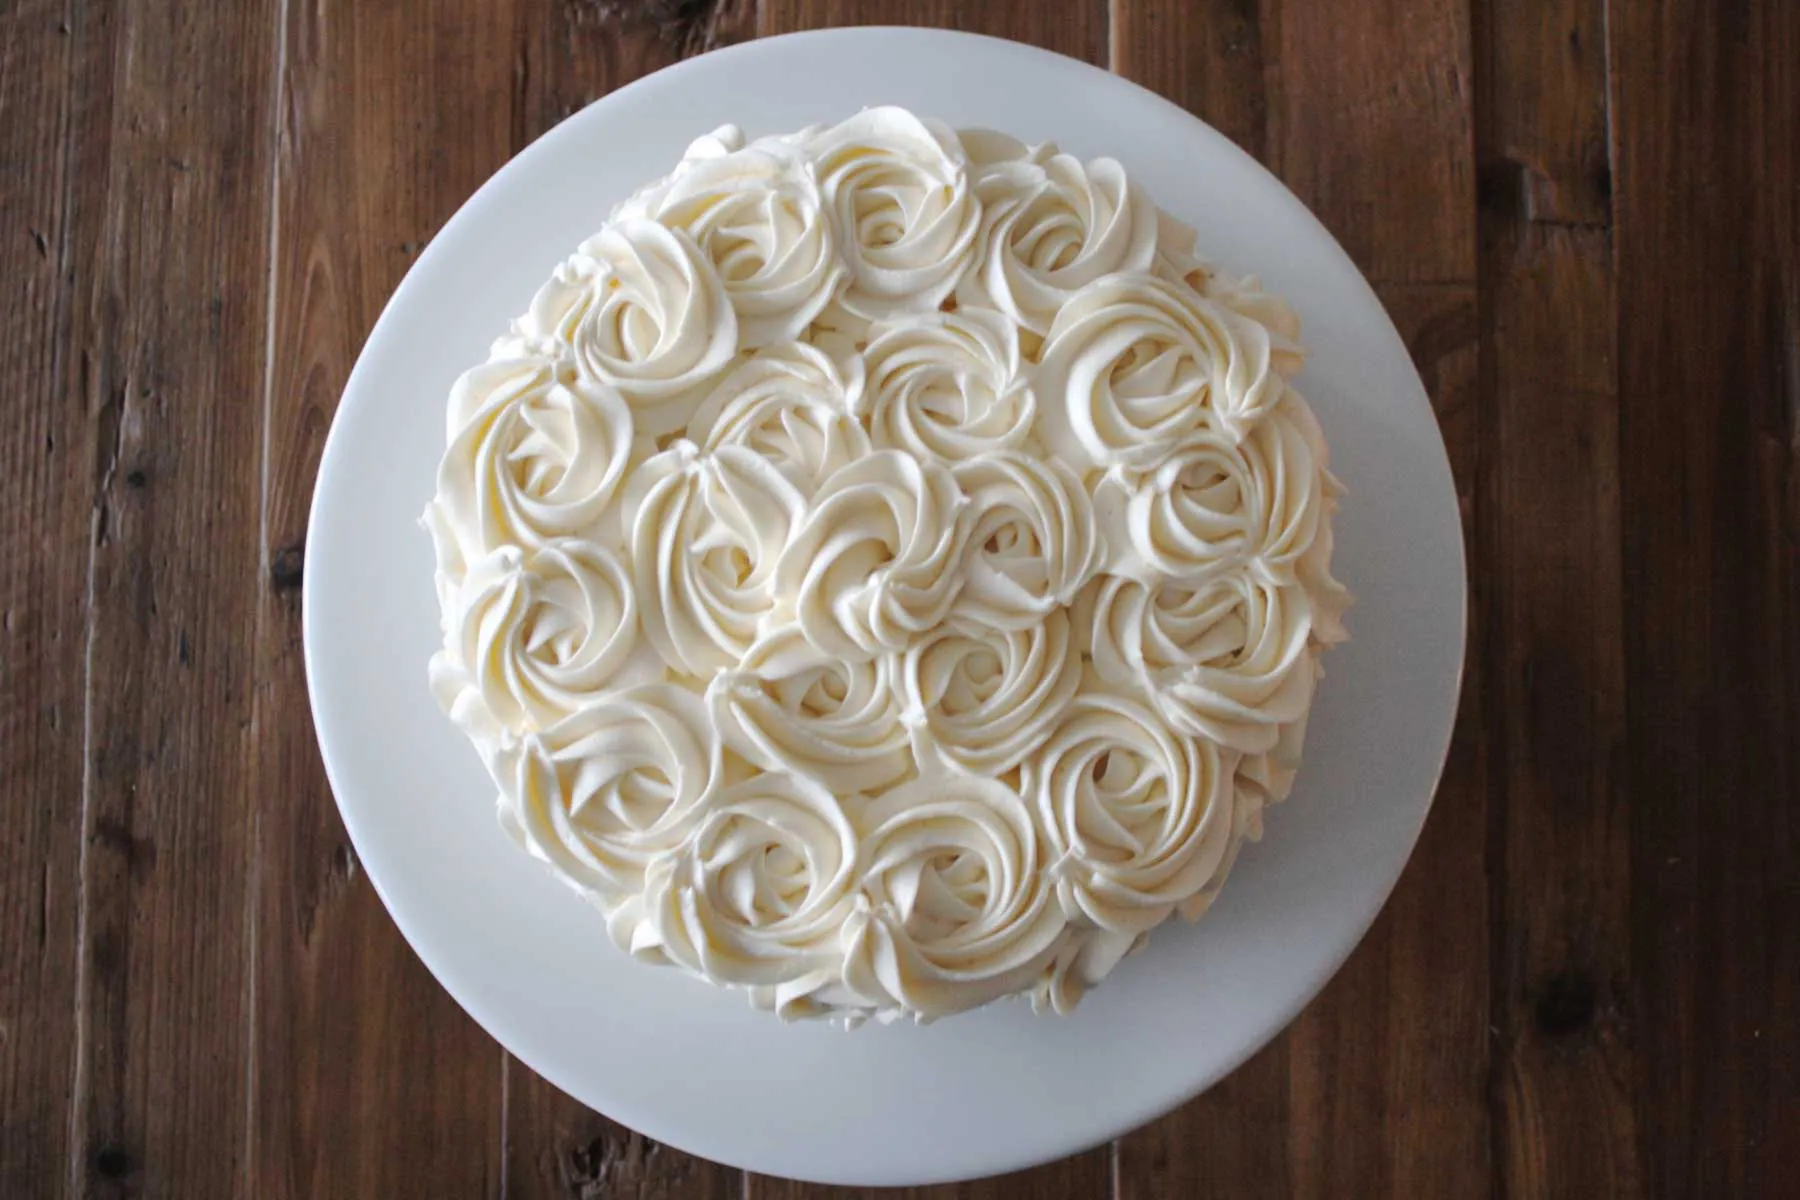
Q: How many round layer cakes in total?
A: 1